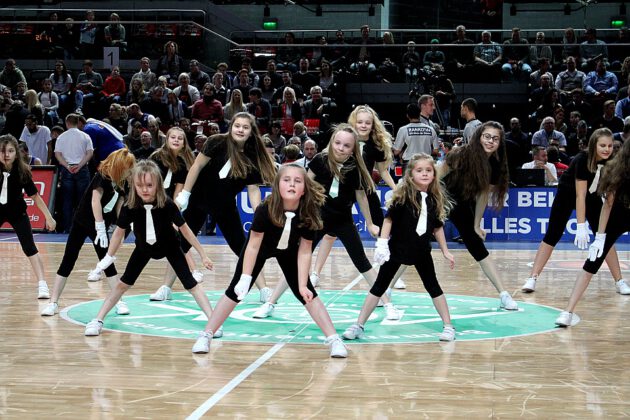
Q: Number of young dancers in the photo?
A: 12